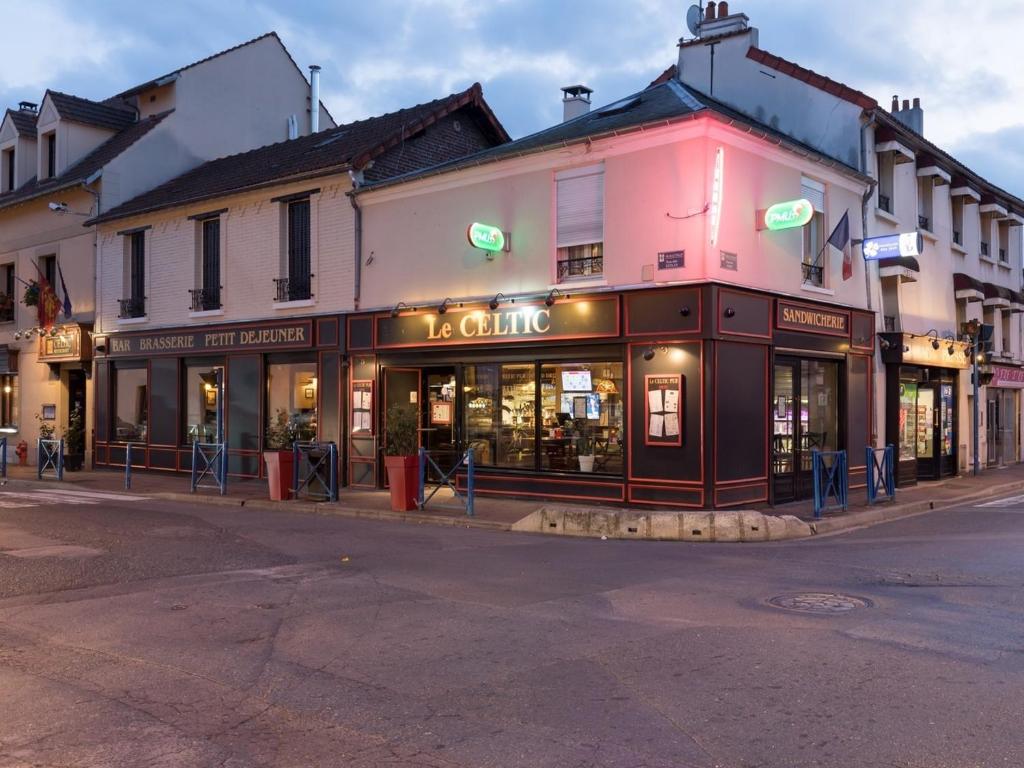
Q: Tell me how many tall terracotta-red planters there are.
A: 2